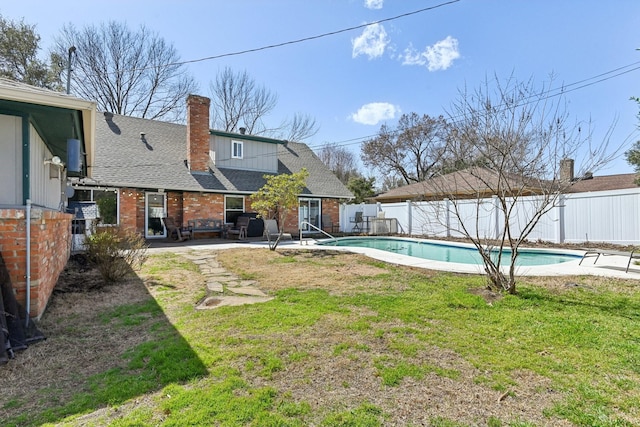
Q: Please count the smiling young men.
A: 0